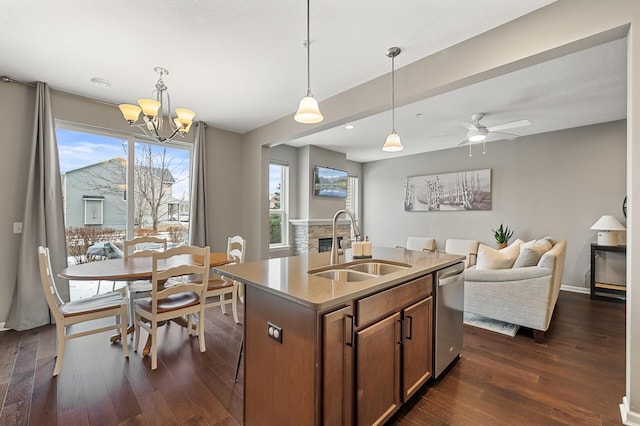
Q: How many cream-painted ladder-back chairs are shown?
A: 4